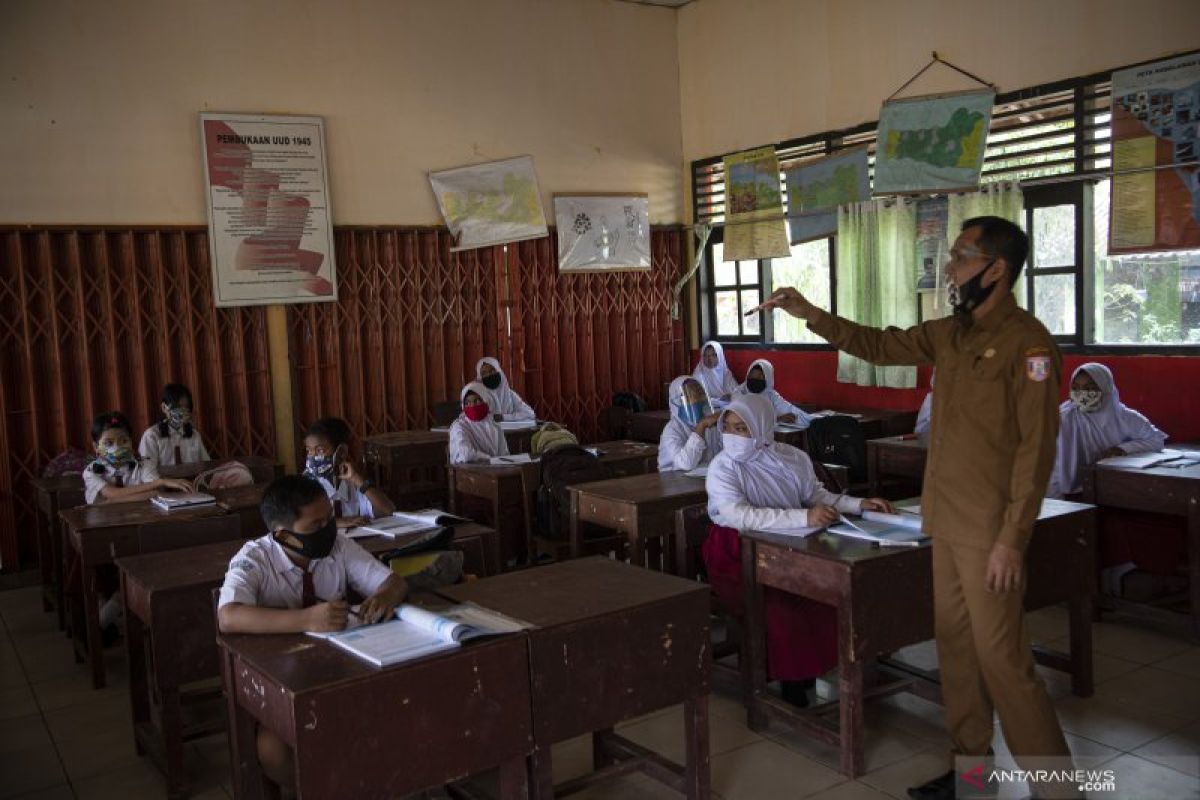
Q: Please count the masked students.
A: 10